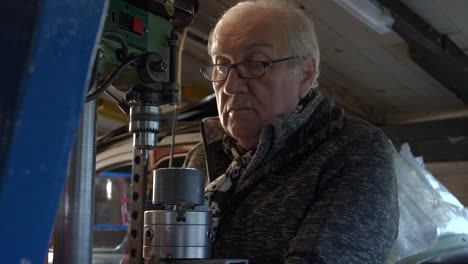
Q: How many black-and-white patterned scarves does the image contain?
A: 1